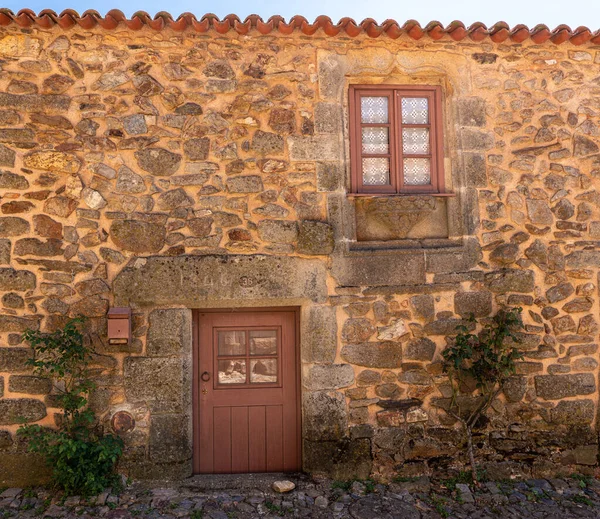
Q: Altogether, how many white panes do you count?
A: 6